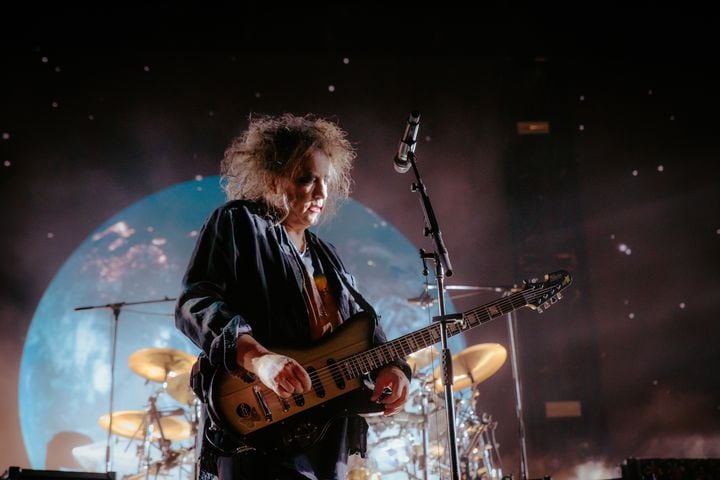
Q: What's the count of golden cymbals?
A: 5